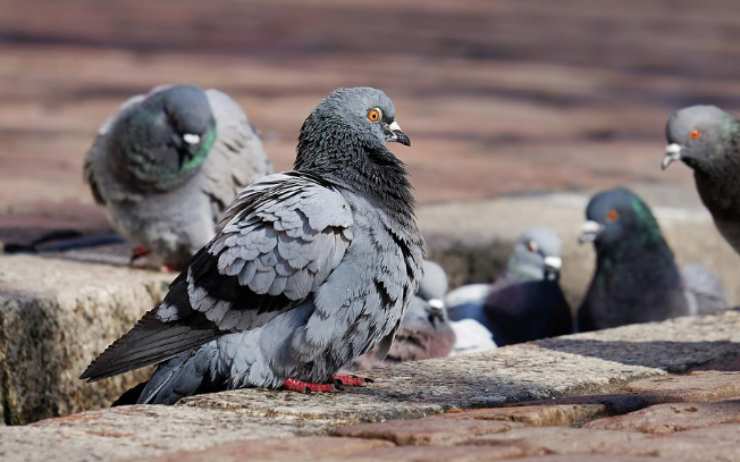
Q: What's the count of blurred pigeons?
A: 5